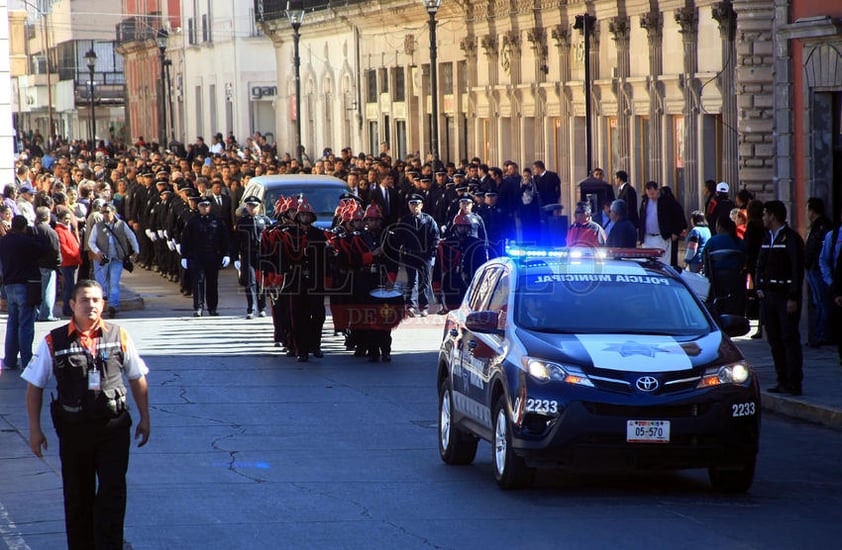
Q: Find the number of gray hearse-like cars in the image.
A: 1